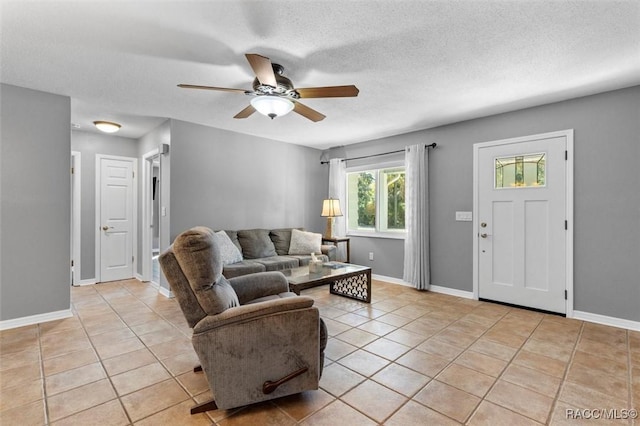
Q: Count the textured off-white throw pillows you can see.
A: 2